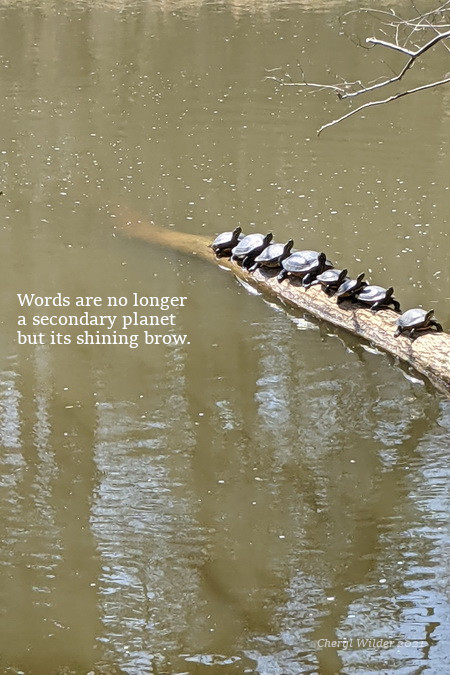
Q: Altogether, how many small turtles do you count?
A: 8